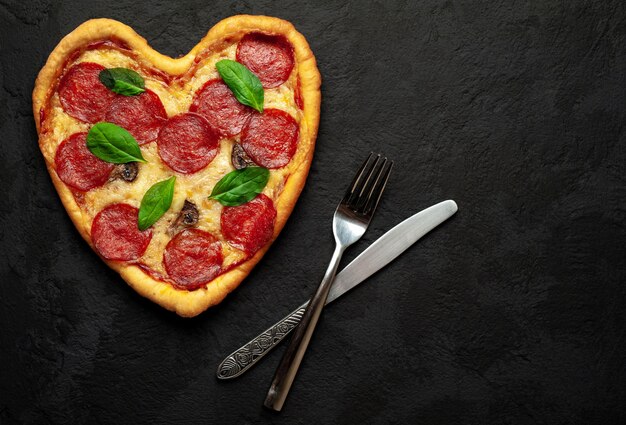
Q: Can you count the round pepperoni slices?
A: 10